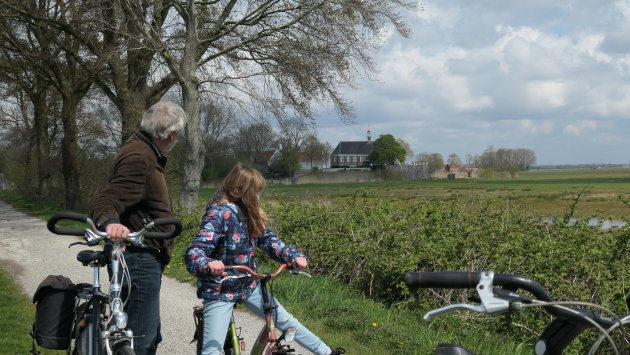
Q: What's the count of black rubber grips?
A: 3